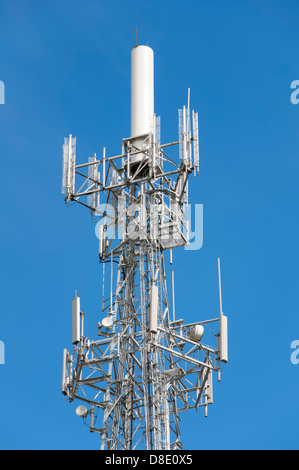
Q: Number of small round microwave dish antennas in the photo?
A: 3